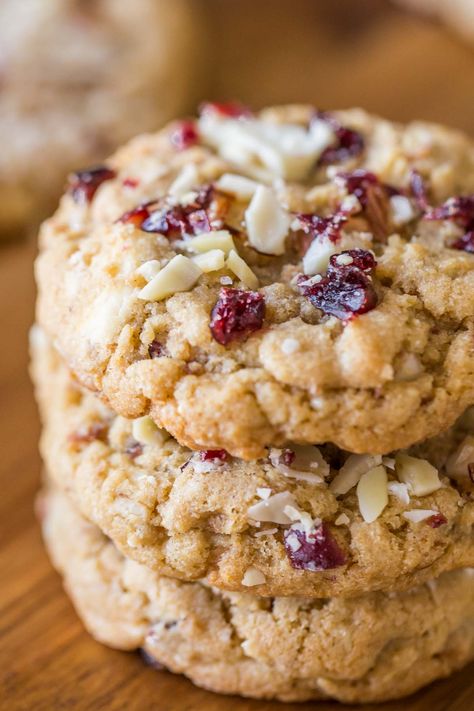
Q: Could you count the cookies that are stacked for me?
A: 3